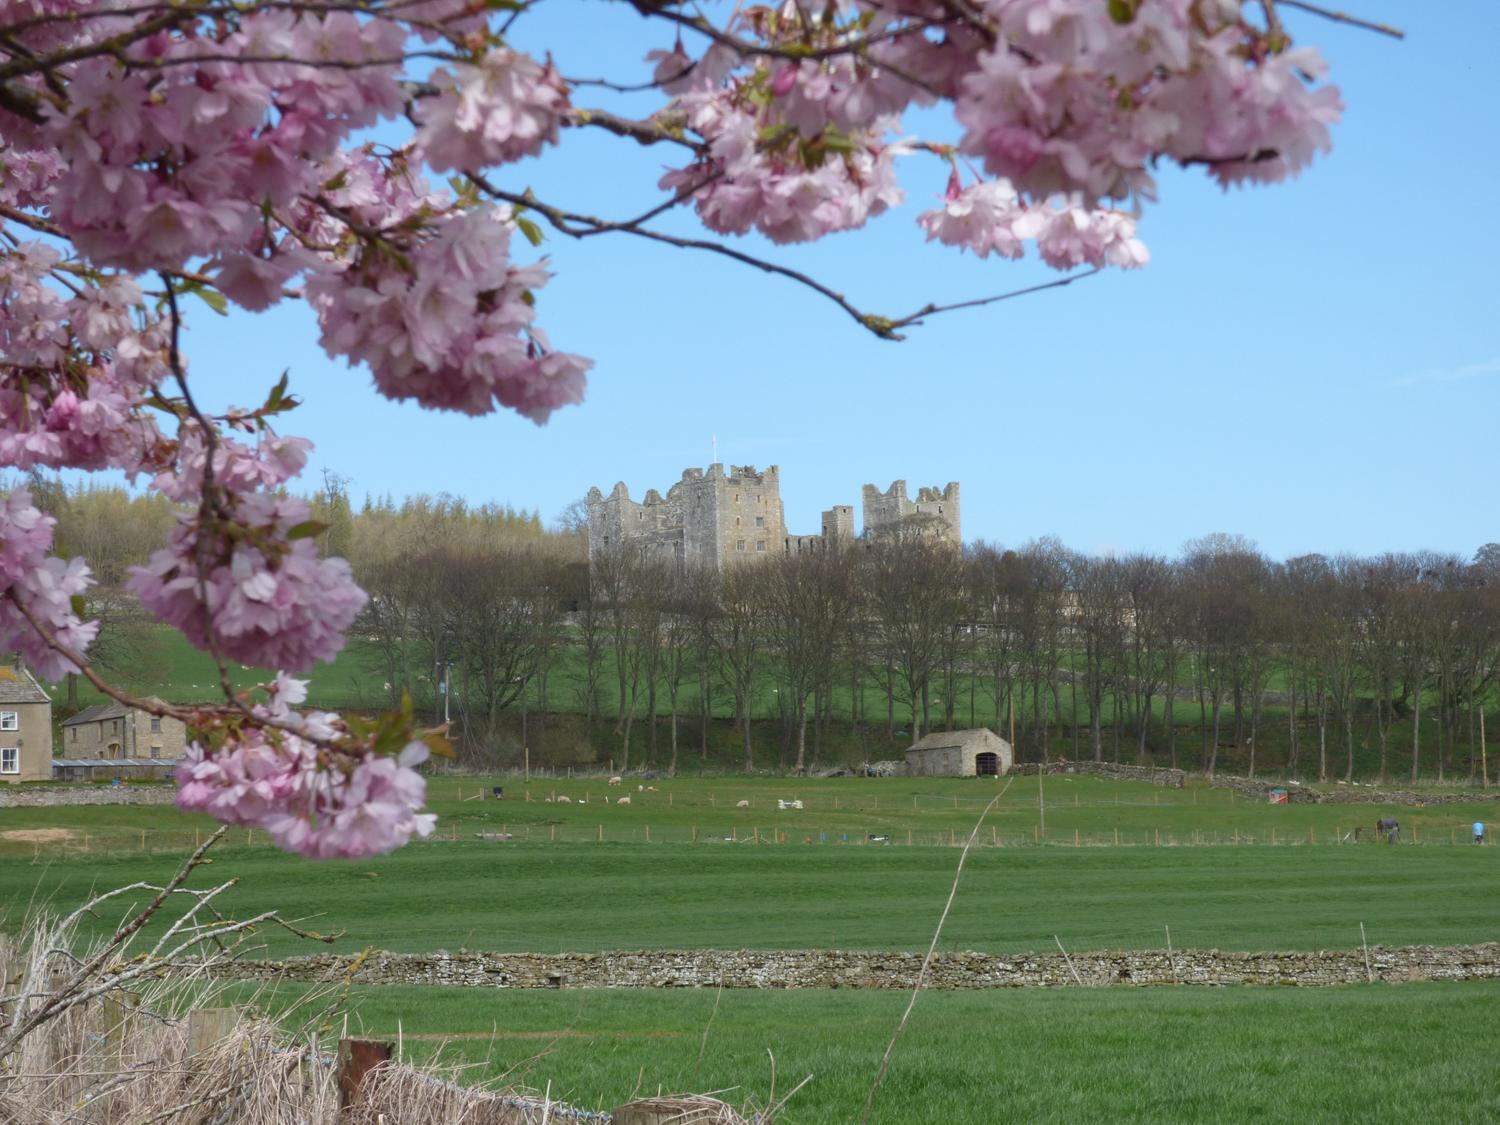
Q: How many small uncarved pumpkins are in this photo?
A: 0